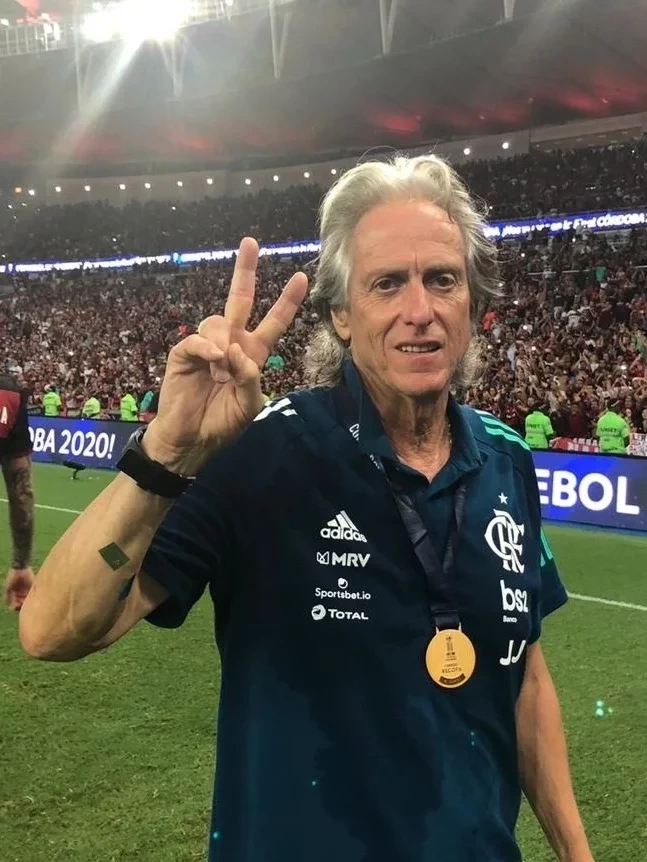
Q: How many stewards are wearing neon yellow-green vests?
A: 5